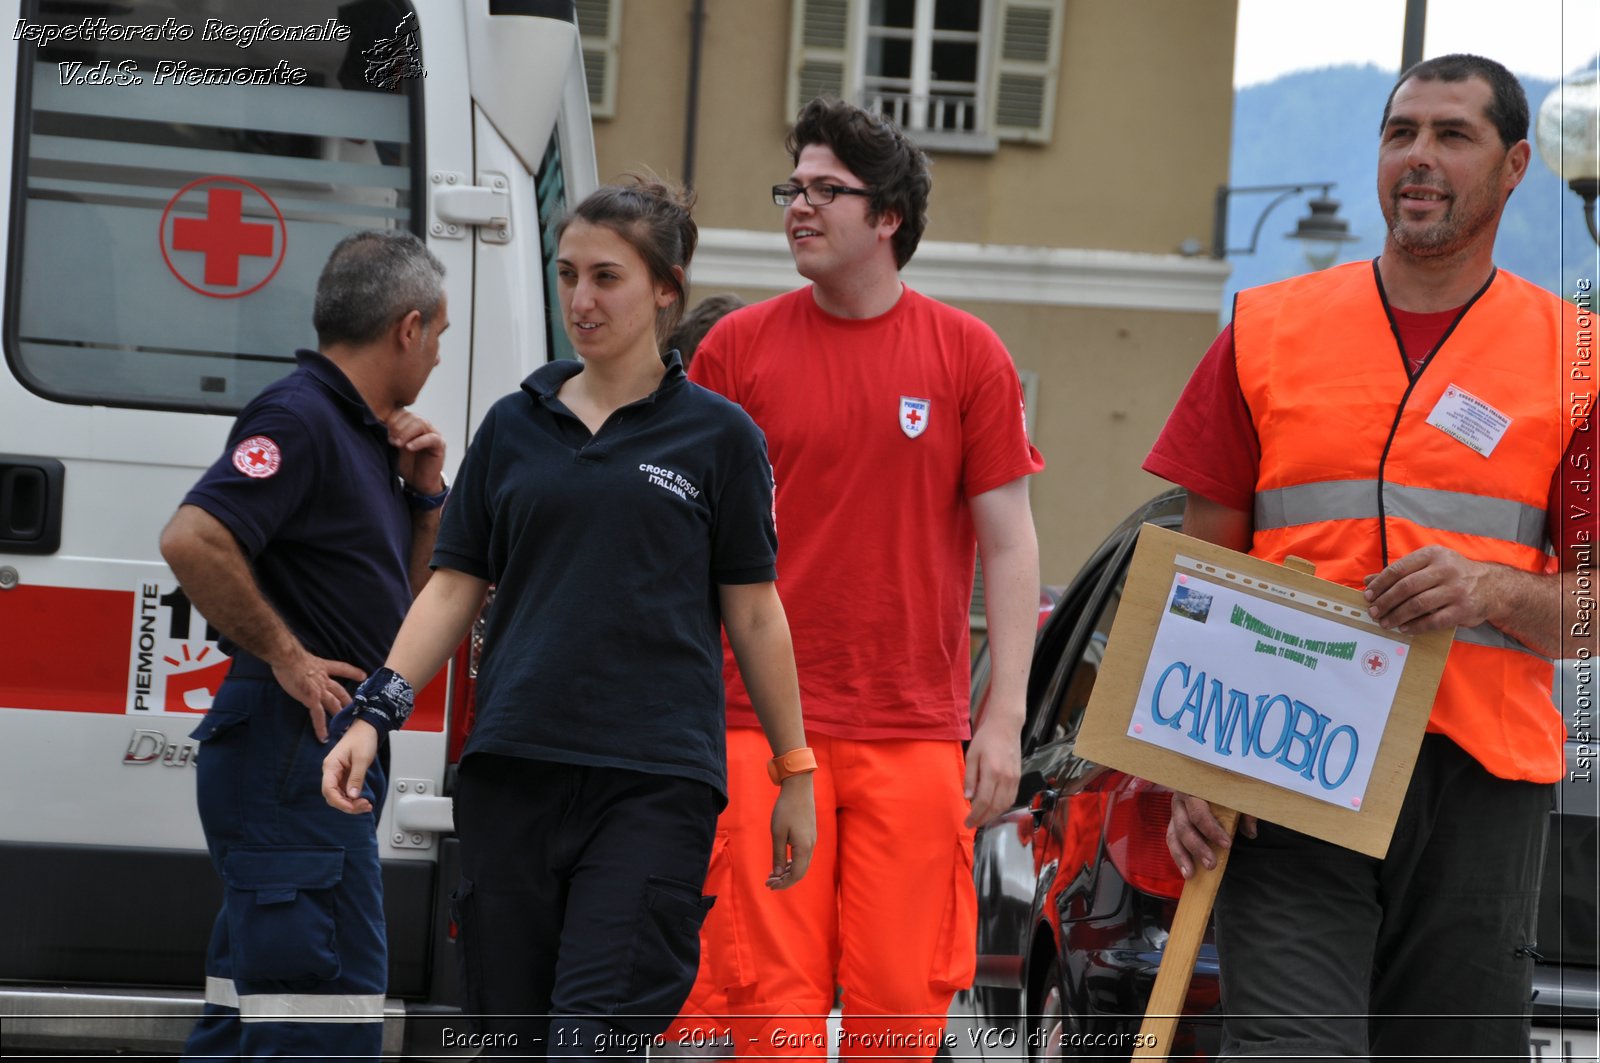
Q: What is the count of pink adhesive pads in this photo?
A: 4